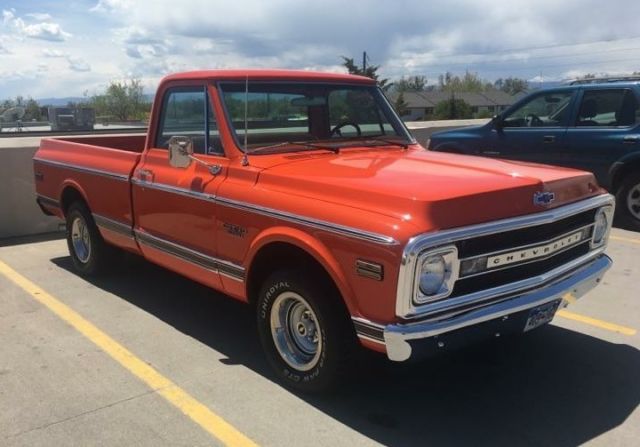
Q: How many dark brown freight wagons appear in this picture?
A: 0